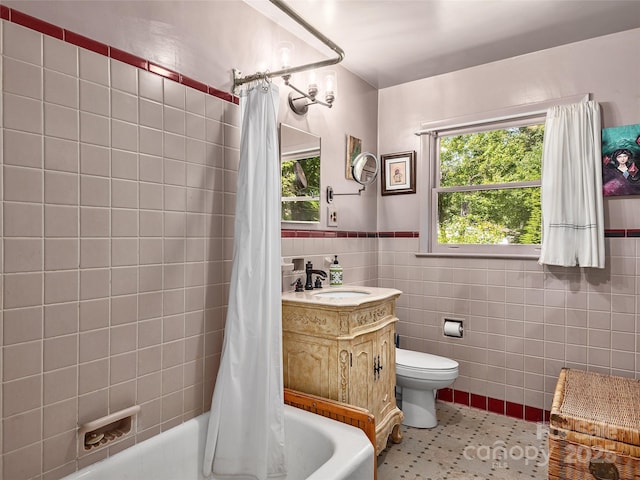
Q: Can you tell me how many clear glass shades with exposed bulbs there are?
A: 3